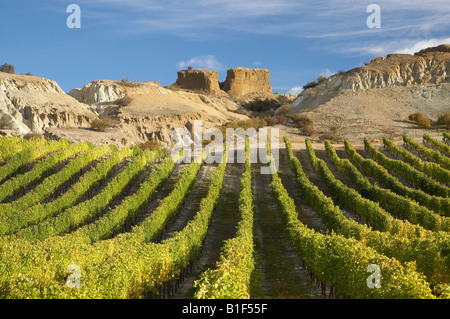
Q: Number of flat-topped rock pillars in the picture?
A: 2